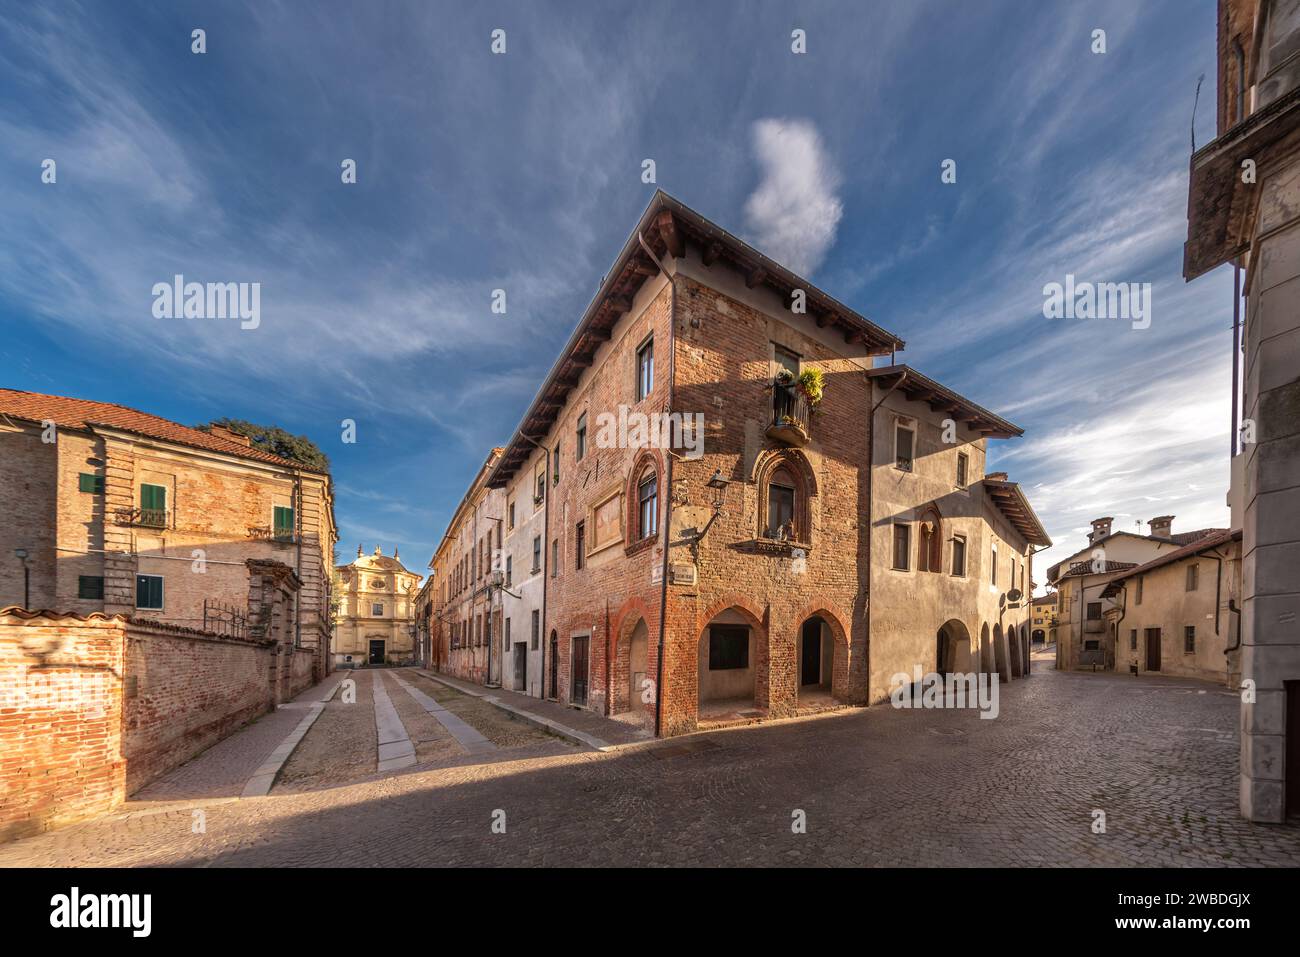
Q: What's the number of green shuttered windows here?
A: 5